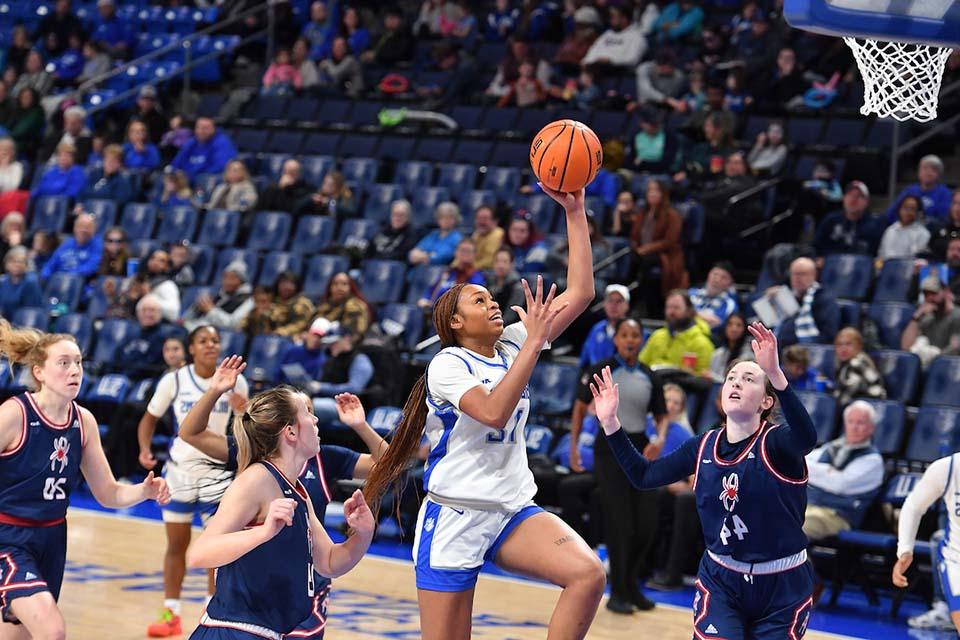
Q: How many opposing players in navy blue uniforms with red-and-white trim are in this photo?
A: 4